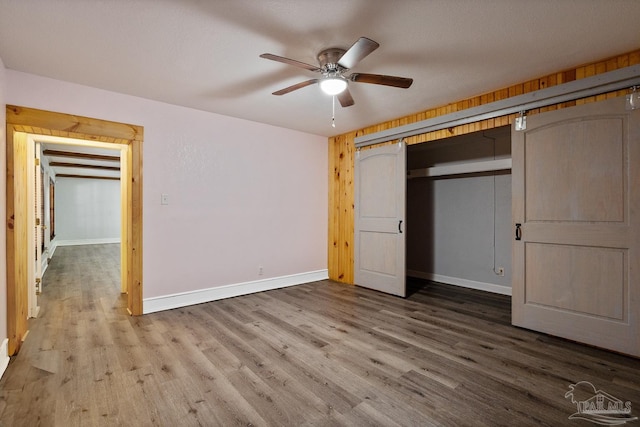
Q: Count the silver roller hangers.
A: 4